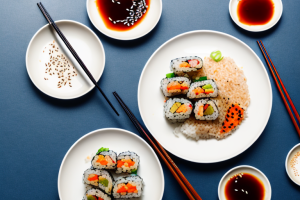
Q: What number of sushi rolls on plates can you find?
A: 10